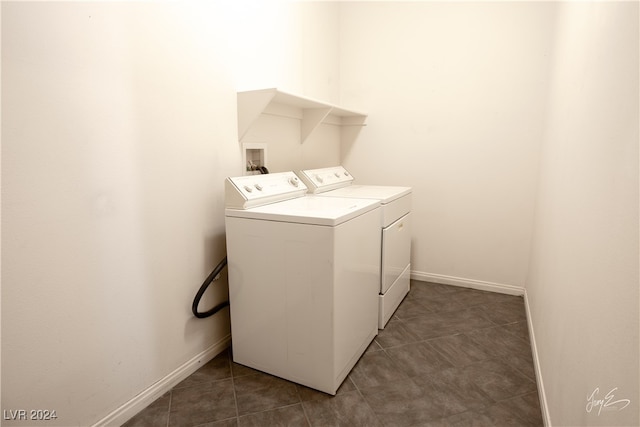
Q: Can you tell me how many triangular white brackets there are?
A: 2